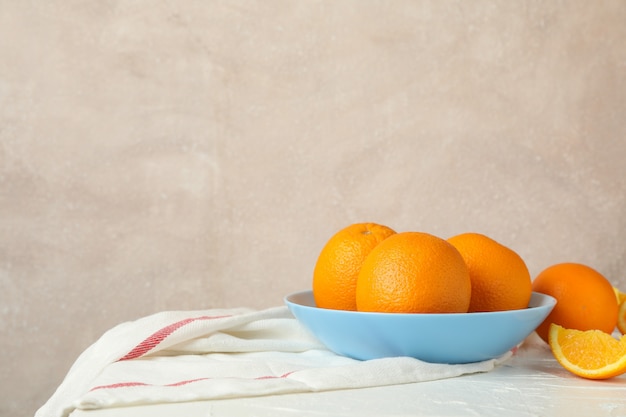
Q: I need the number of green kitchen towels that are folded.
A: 0